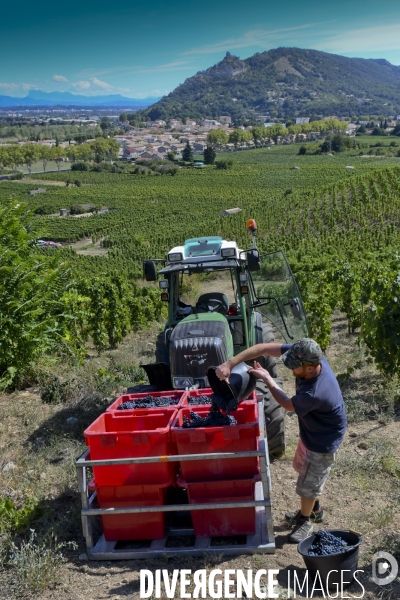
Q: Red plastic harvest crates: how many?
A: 6